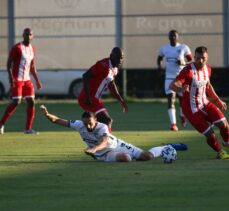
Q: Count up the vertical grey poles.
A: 3